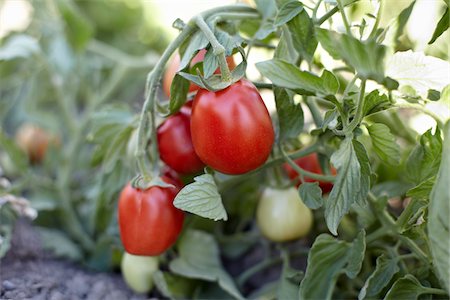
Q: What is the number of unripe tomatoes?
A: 2